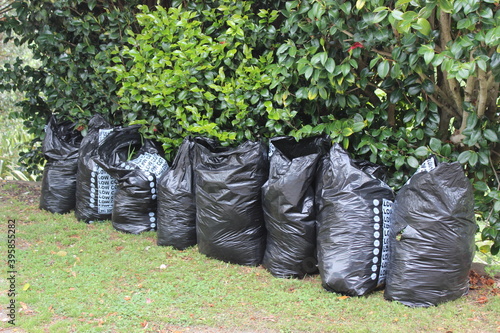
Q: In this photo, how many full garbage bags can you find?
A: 8